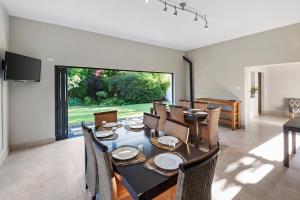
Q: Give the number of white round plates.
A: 6